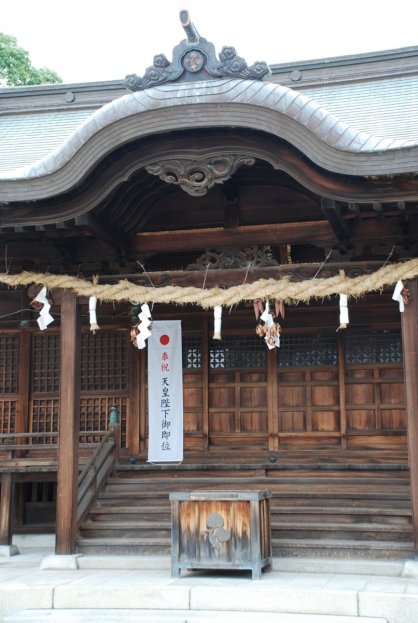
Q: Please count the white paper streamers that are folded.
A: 4